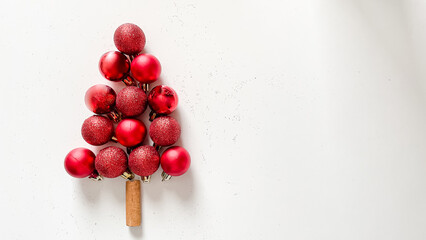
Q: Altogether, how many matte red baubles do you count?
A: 4